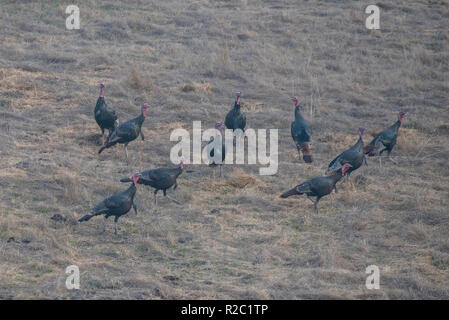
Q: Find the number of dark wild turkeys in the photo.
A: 10